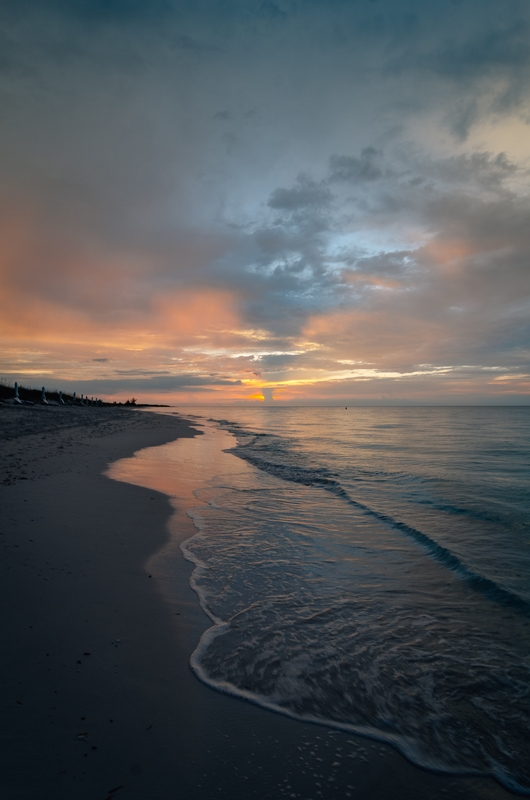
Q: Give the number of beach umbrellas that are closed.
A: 8